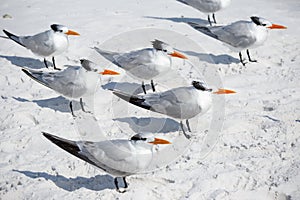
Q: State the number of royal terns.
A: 7